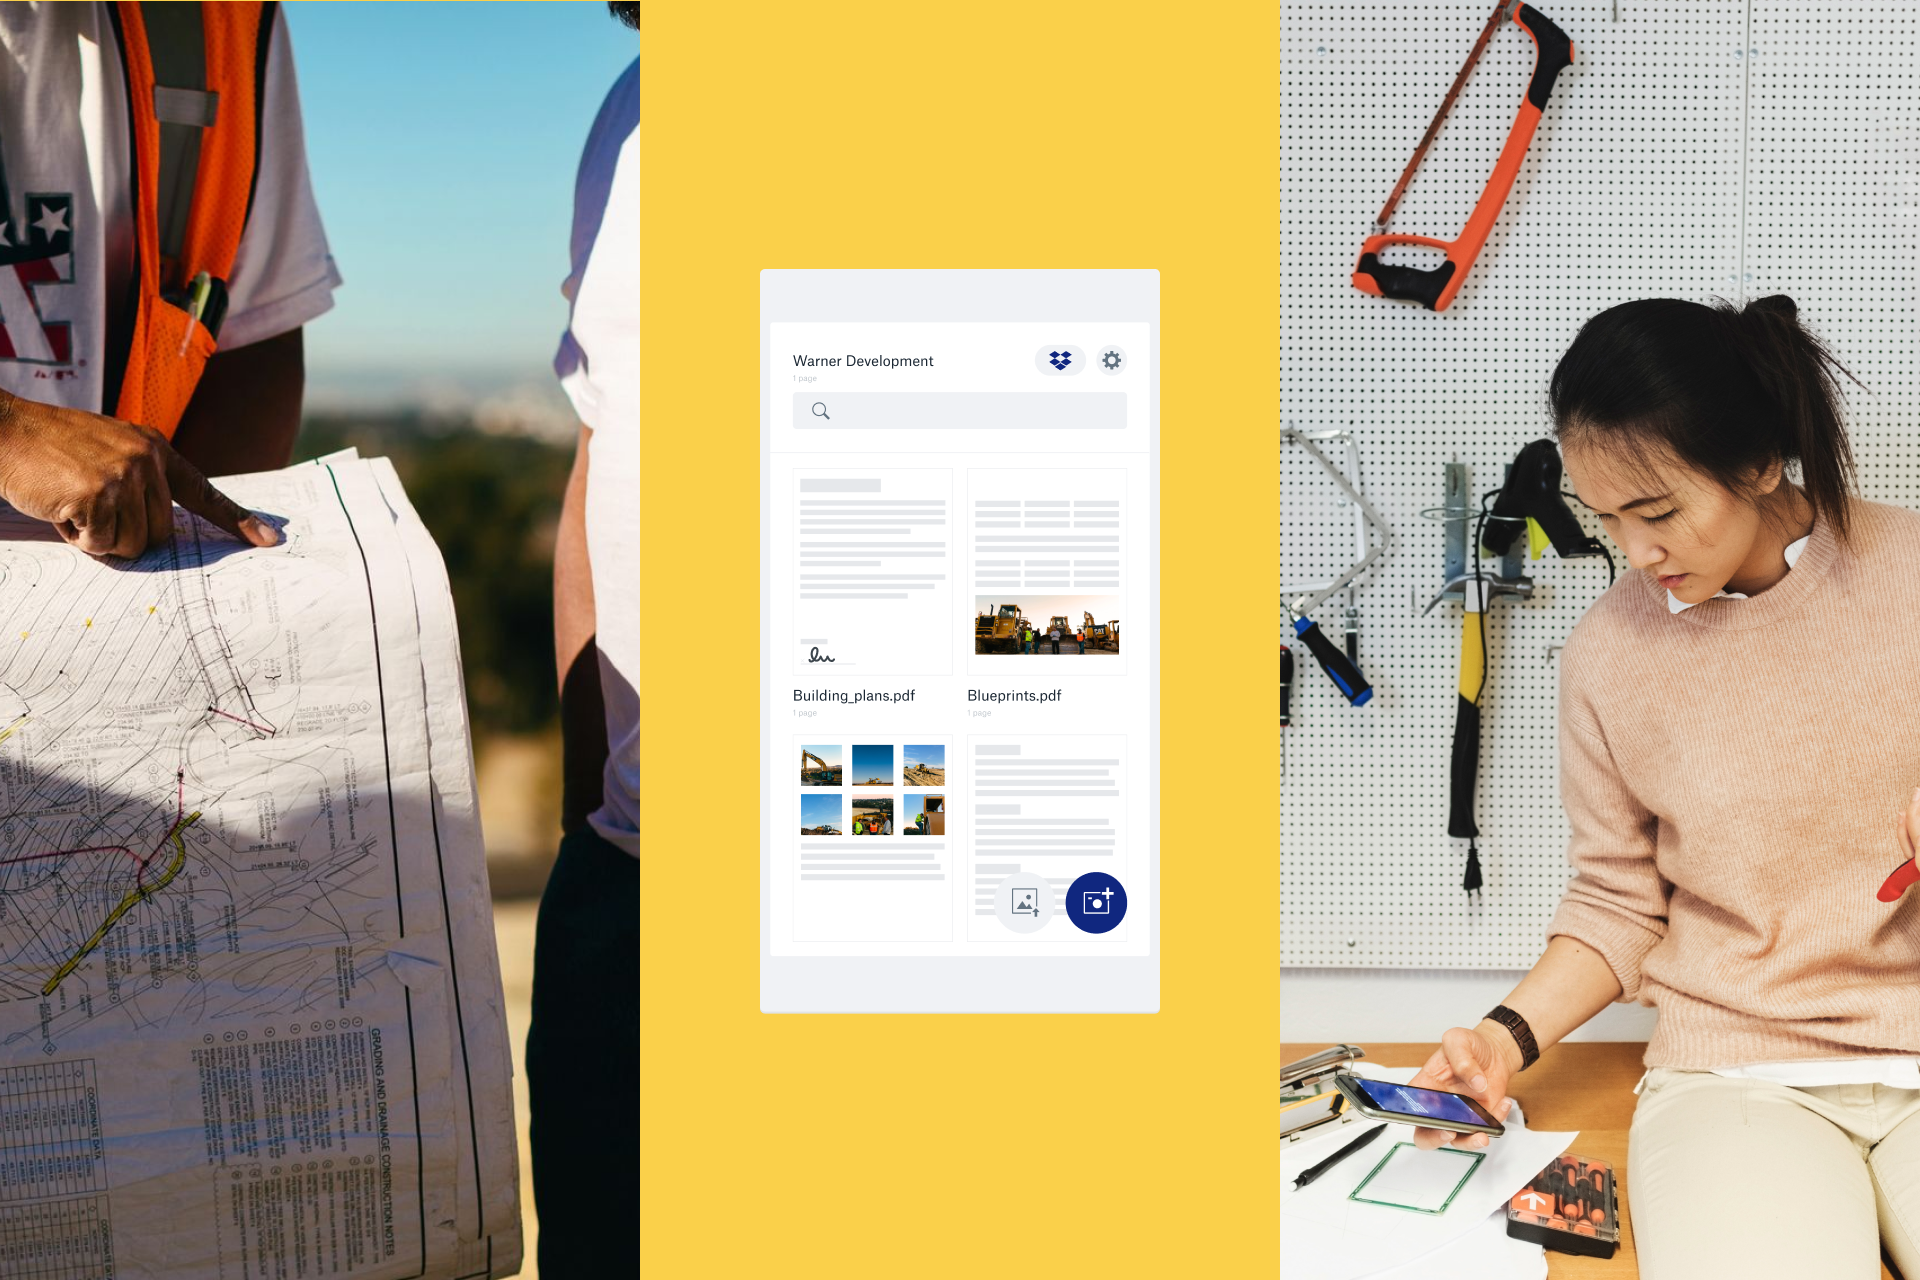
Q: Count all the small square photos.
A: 6